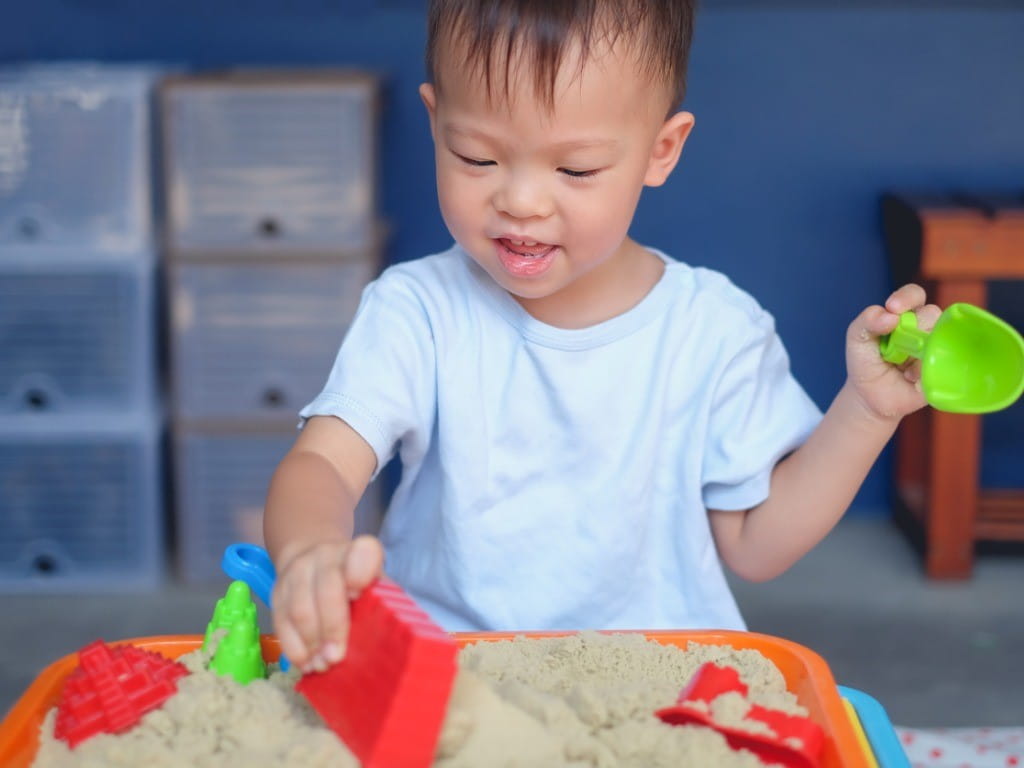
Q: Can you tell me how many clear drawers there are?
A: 6